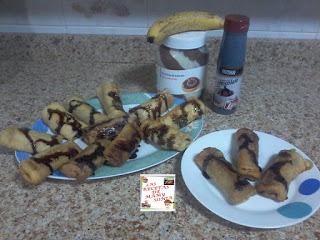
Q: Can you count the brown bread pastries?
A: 14